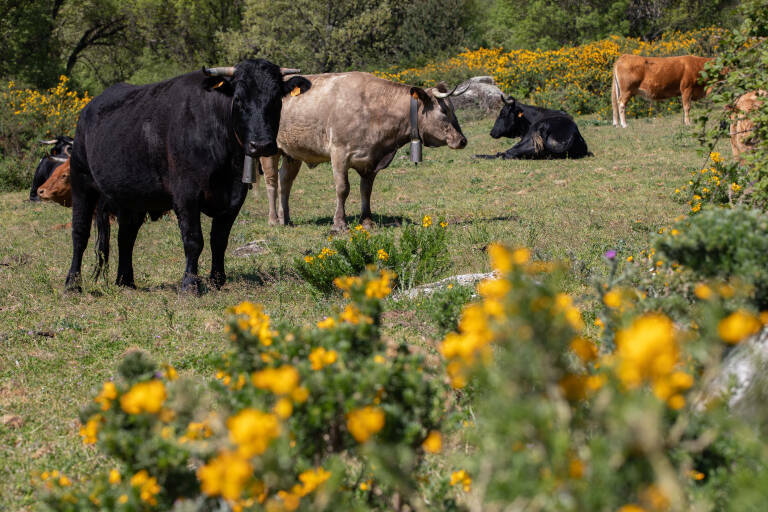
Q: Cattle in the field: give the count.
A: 7